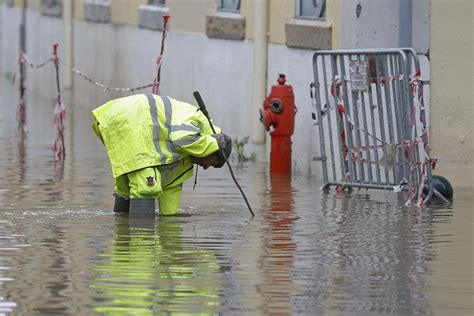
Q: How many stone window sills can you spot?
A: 5